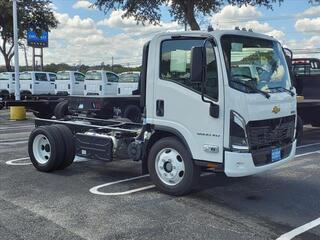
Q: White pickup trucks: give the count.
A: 5